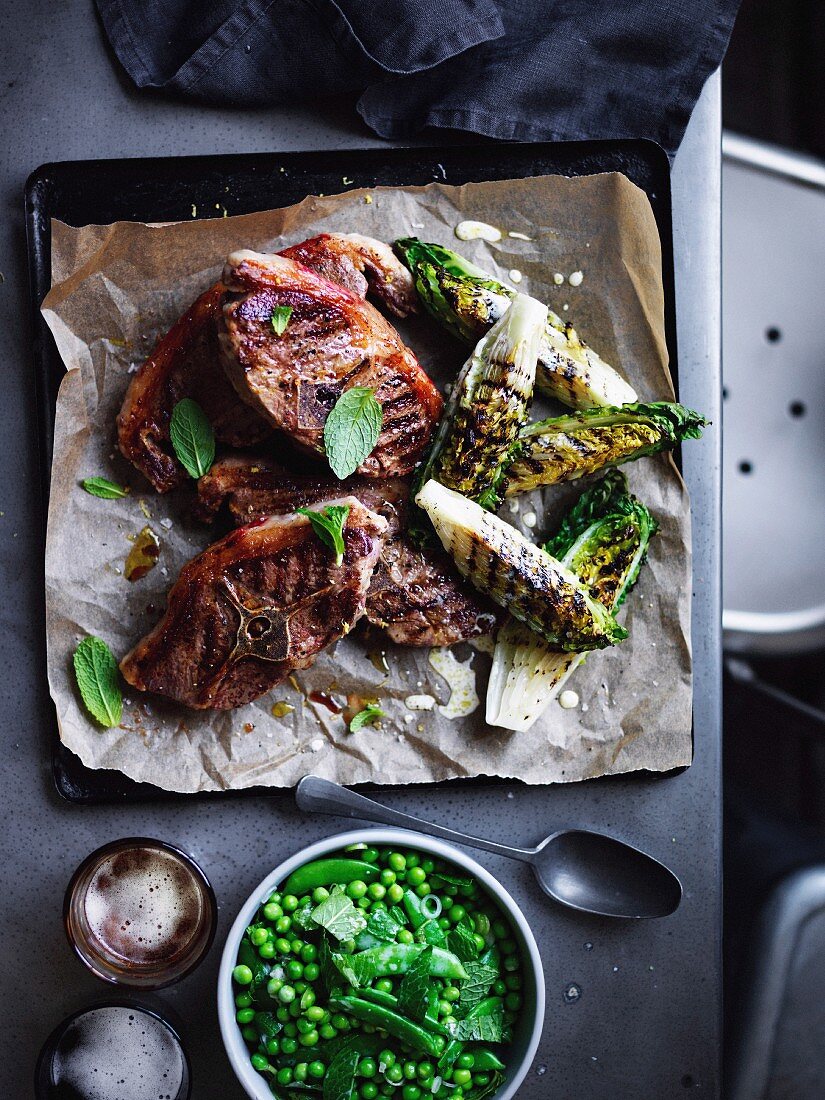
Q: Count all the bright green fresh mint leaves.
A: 7